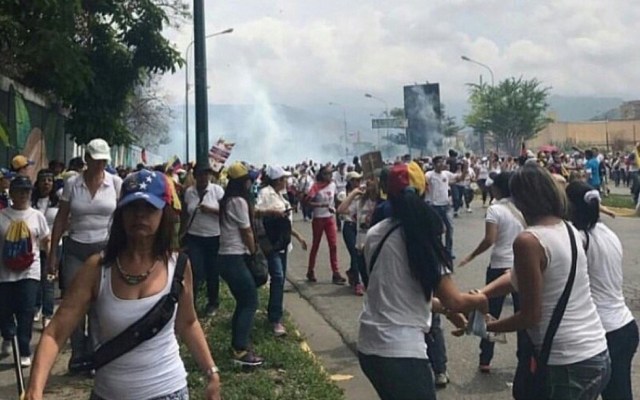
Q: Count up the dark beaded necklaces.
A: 1